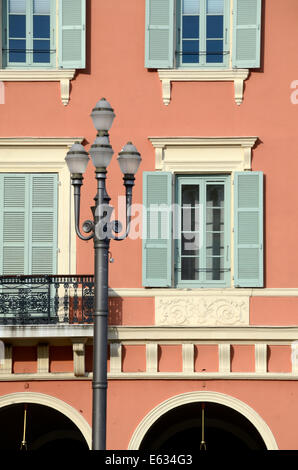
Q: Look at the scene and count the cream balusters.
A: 9